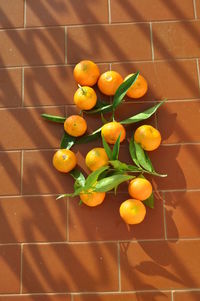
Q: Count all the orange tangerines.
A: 12